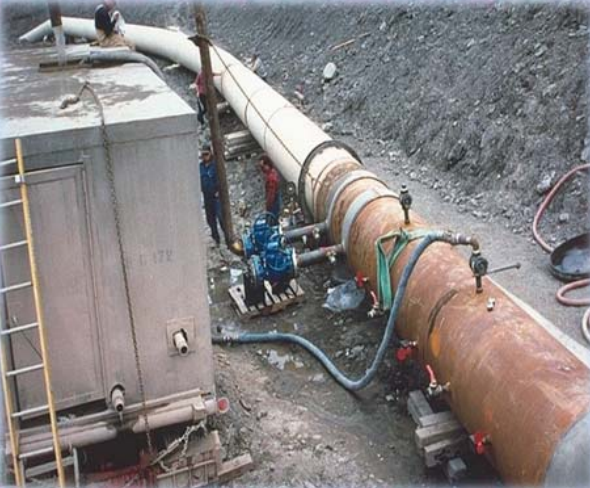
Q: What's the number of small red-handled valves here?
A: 5